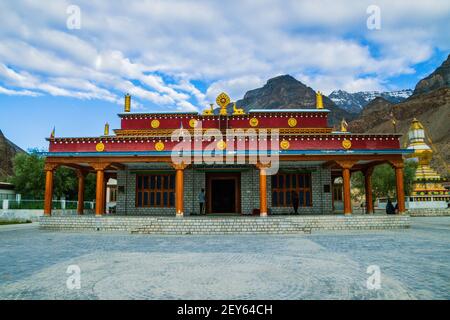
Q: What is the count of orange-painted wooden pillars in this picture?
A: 8